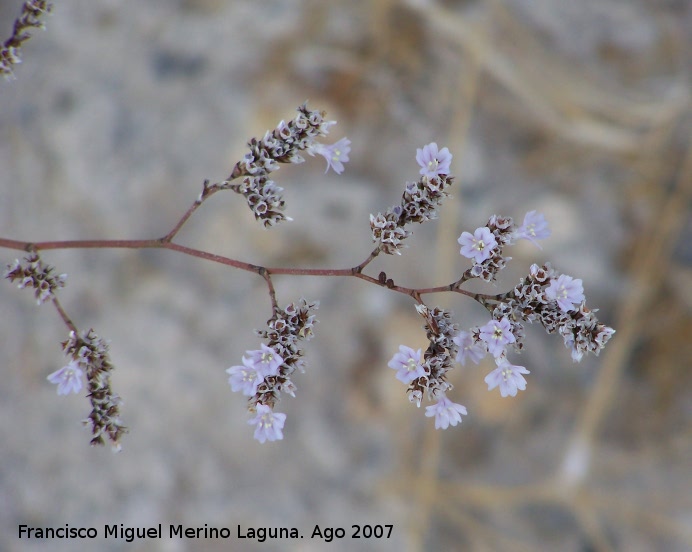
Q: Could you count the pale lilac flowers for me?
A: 14